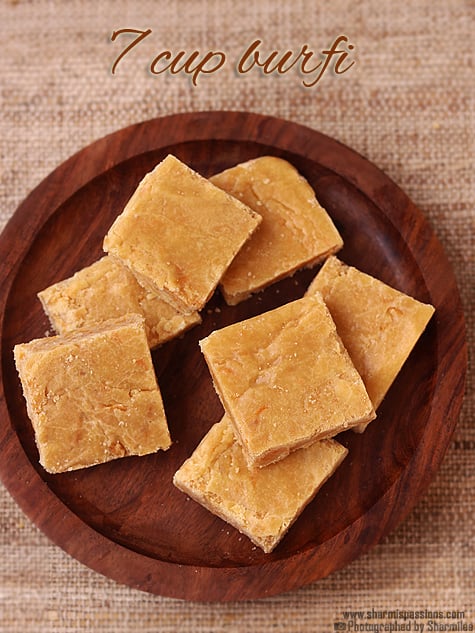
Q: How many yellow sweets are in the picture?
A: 7